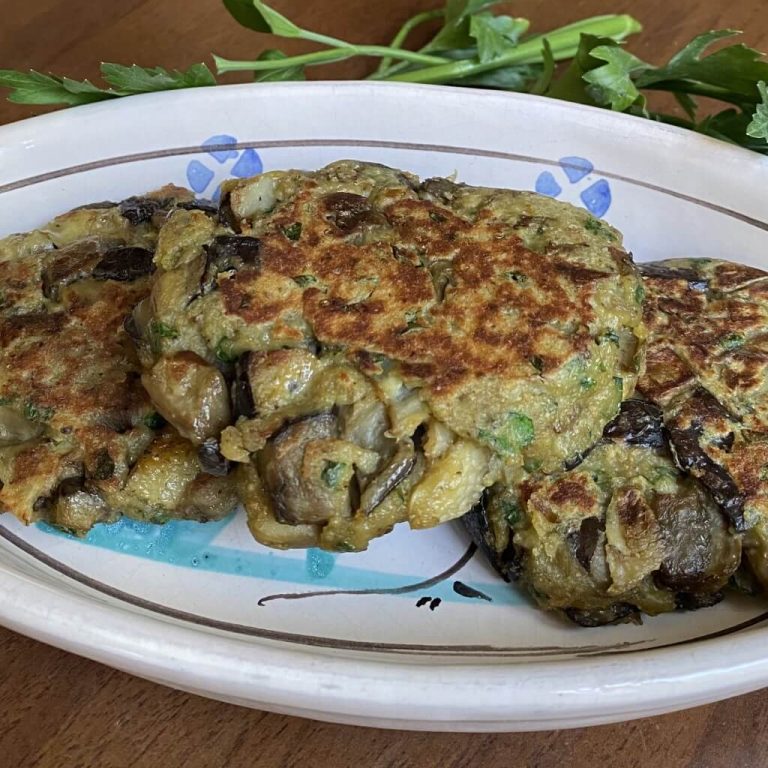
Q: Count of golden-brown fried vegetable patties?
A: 3